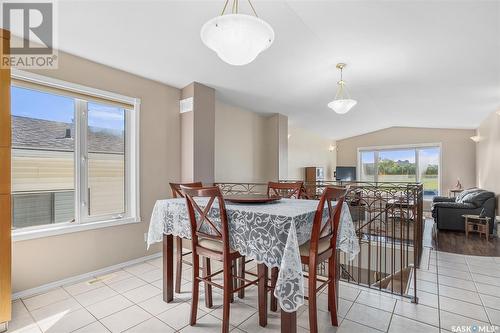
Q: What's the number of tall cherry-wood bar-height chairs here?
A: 4